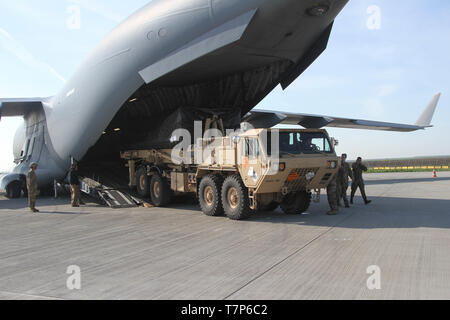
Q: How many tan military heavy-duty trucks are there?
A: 1